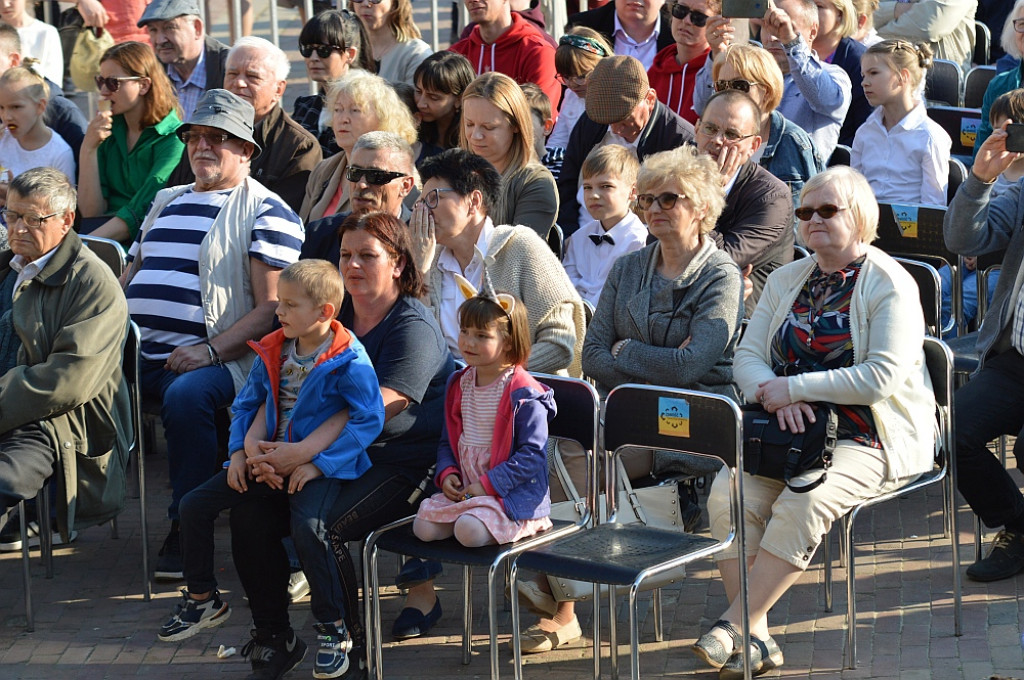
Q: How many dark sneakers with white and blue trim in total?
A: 2